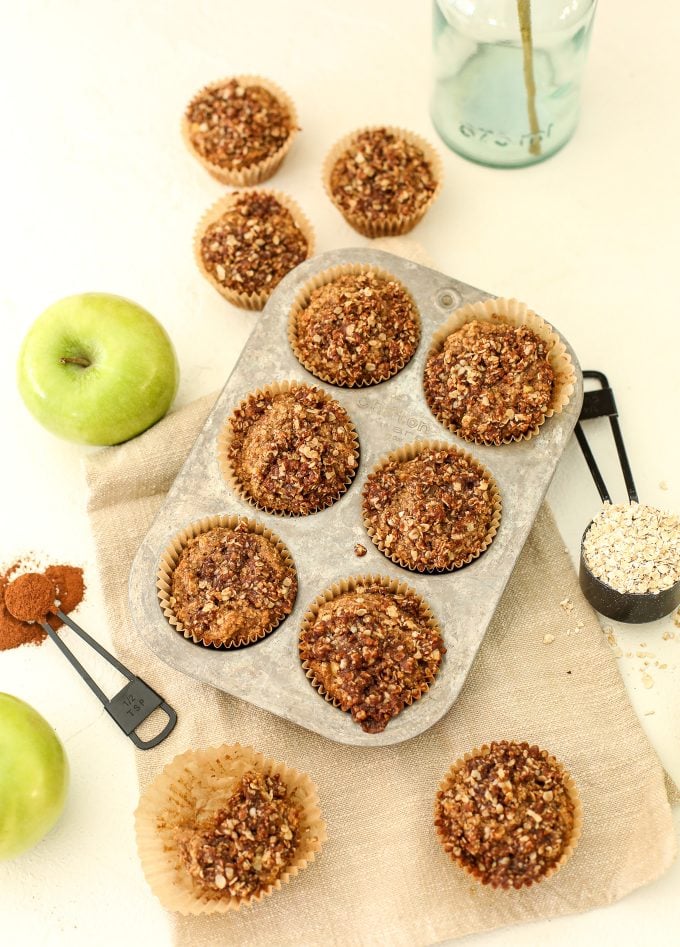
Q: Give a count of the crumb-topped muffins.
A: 11